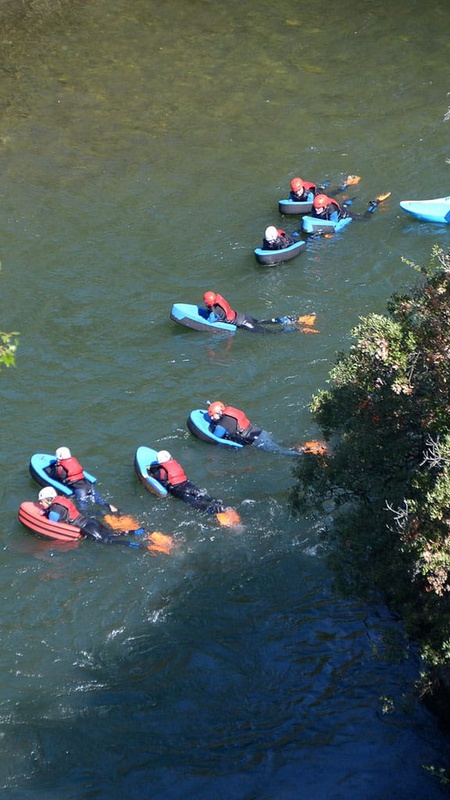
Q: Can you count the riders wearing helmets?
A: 8